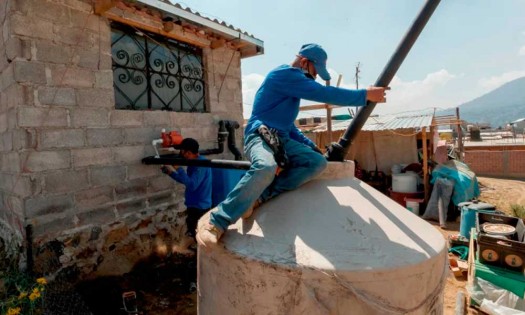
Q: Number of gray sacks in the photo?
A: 1